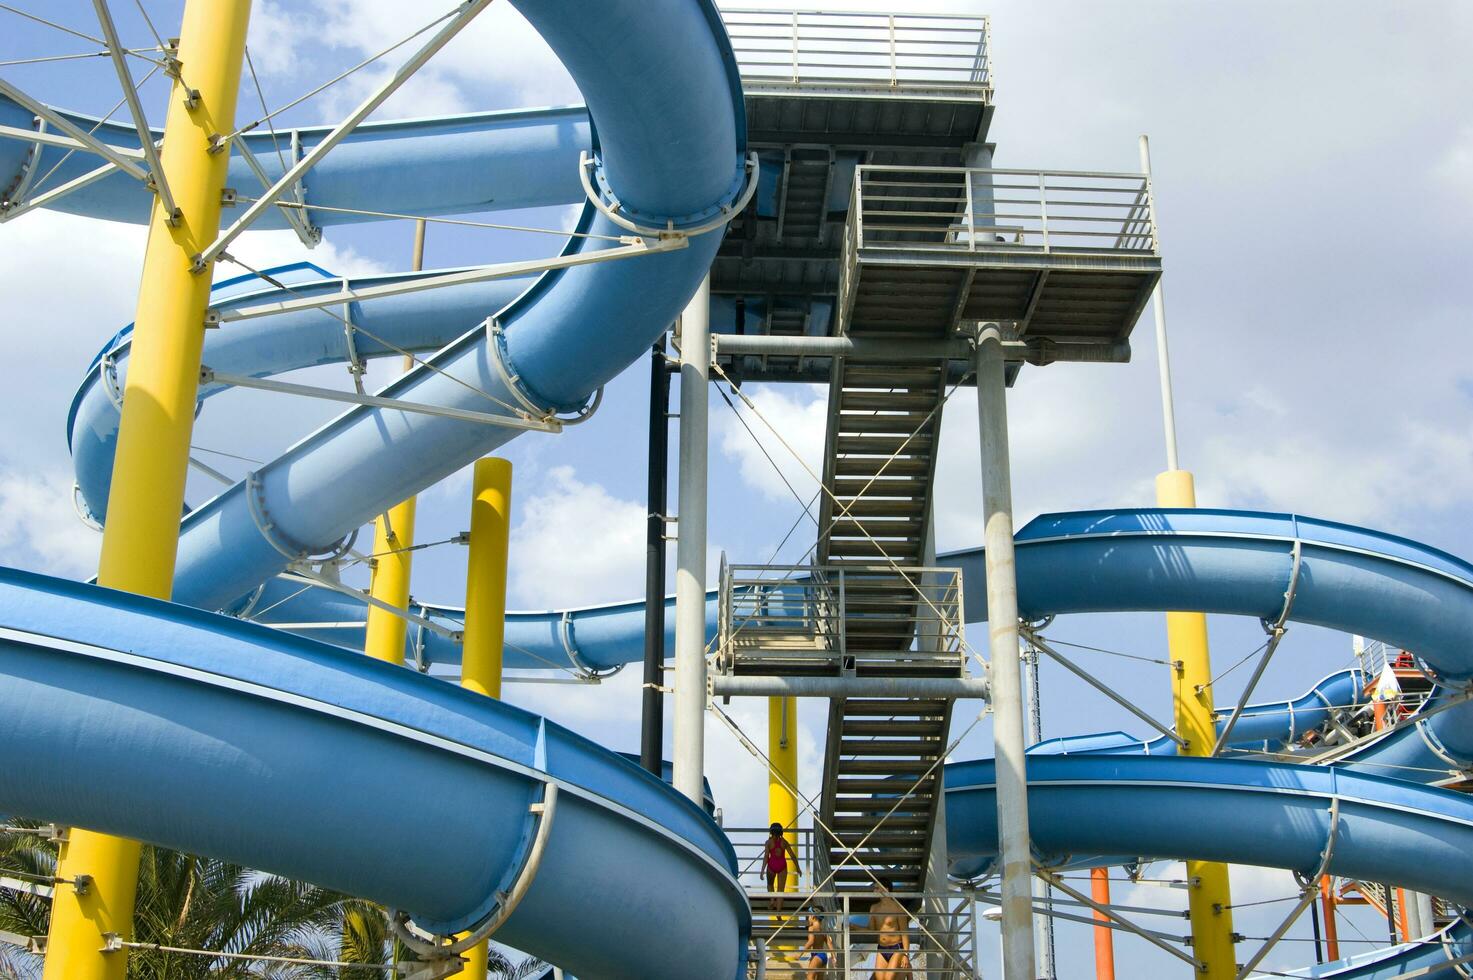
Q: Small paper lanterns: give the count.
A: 0